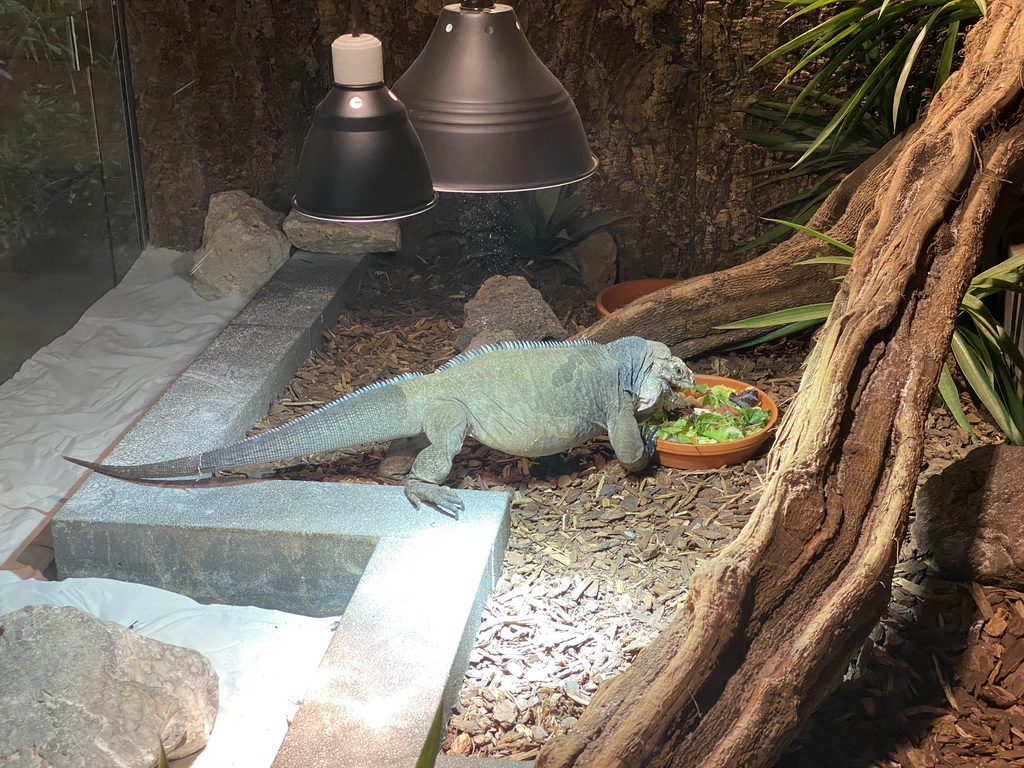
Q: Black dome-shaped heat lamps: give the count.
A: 2